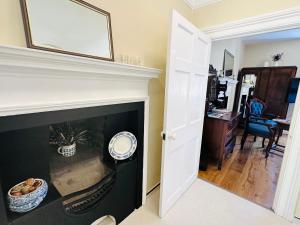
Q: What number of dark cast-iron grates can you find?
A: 1